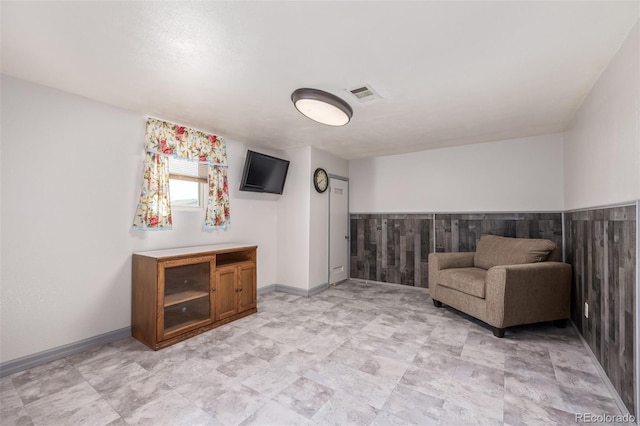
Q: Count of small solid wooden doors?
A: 2